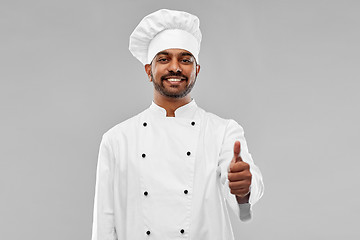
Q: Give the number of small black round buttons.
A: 8